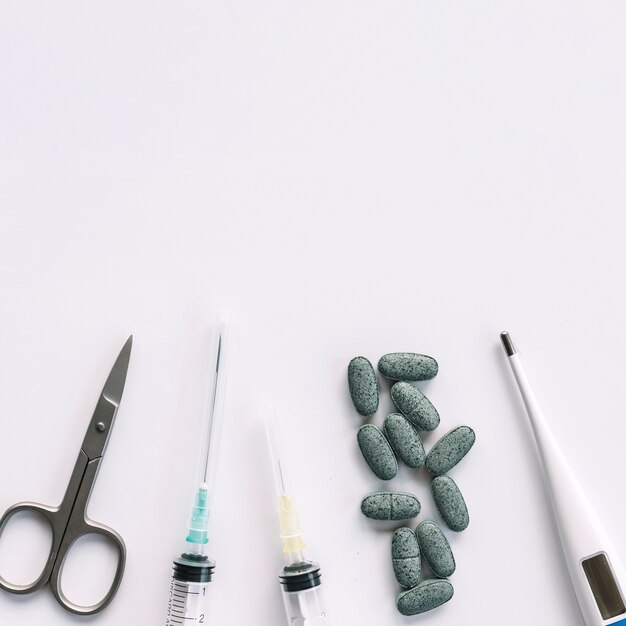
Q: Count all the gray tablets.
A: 11